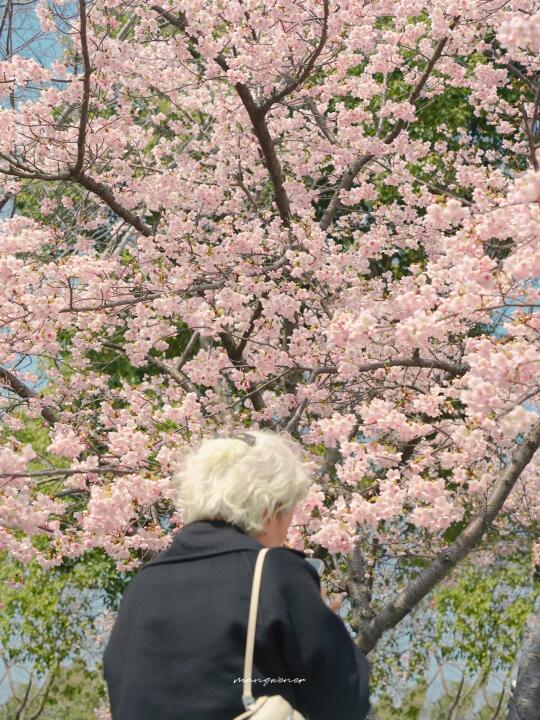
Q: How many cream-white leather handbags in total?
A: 1